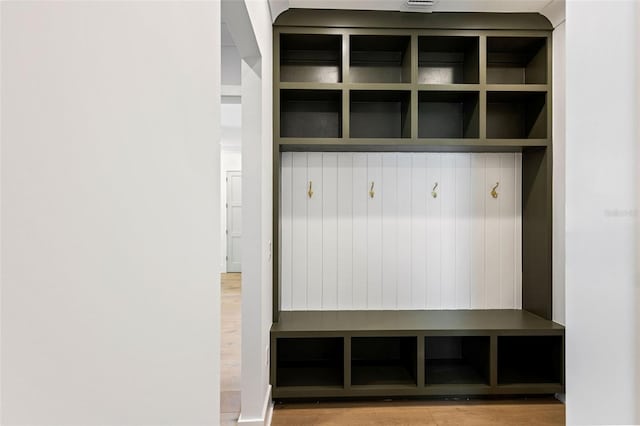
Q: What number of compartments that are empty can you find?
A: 12